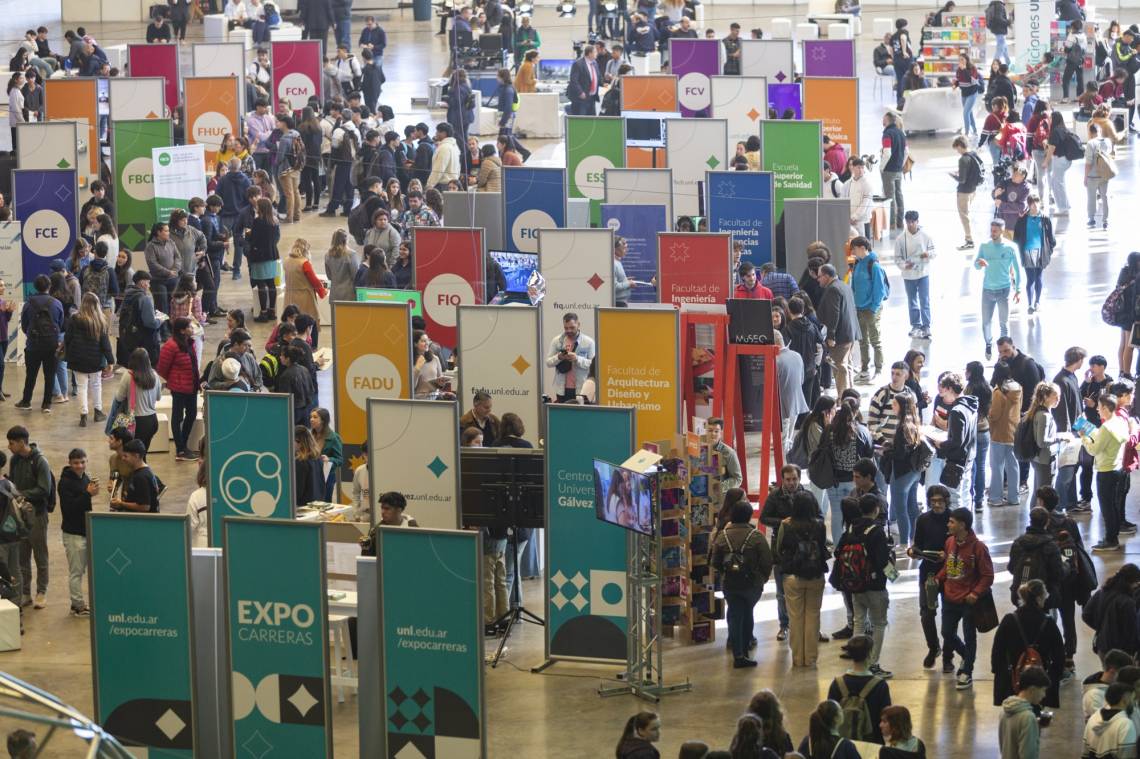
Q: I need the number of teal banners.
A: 5